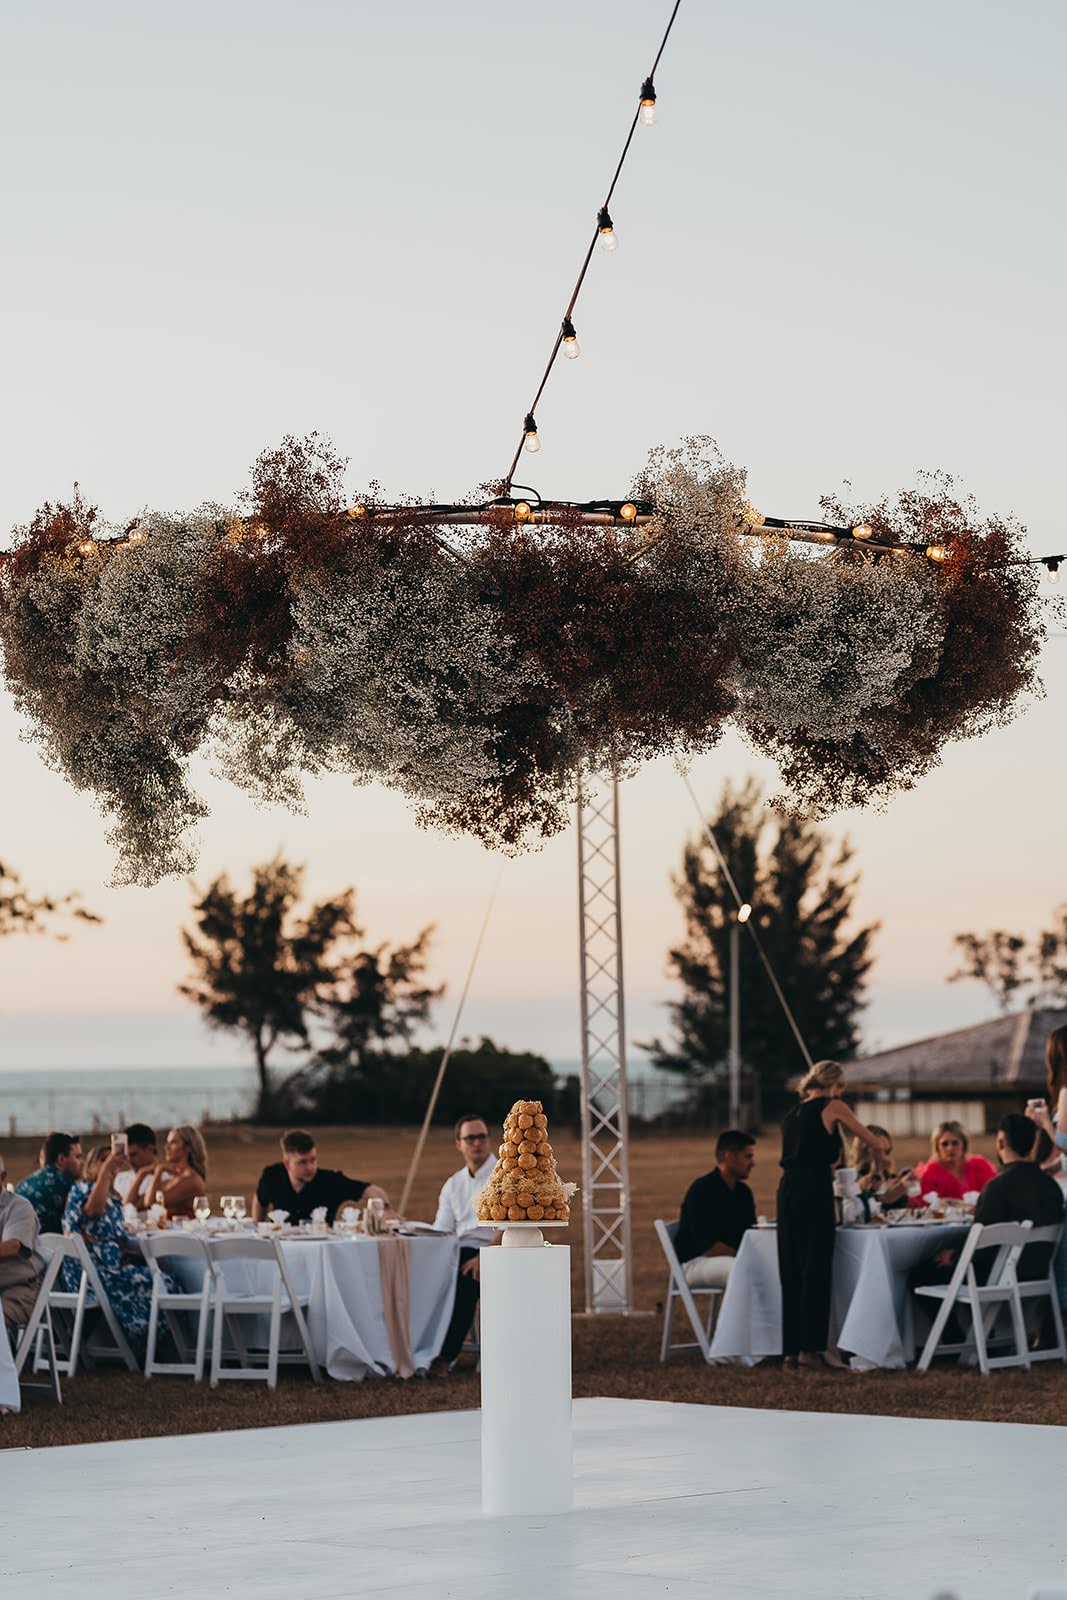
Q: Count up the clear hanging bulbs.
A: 5